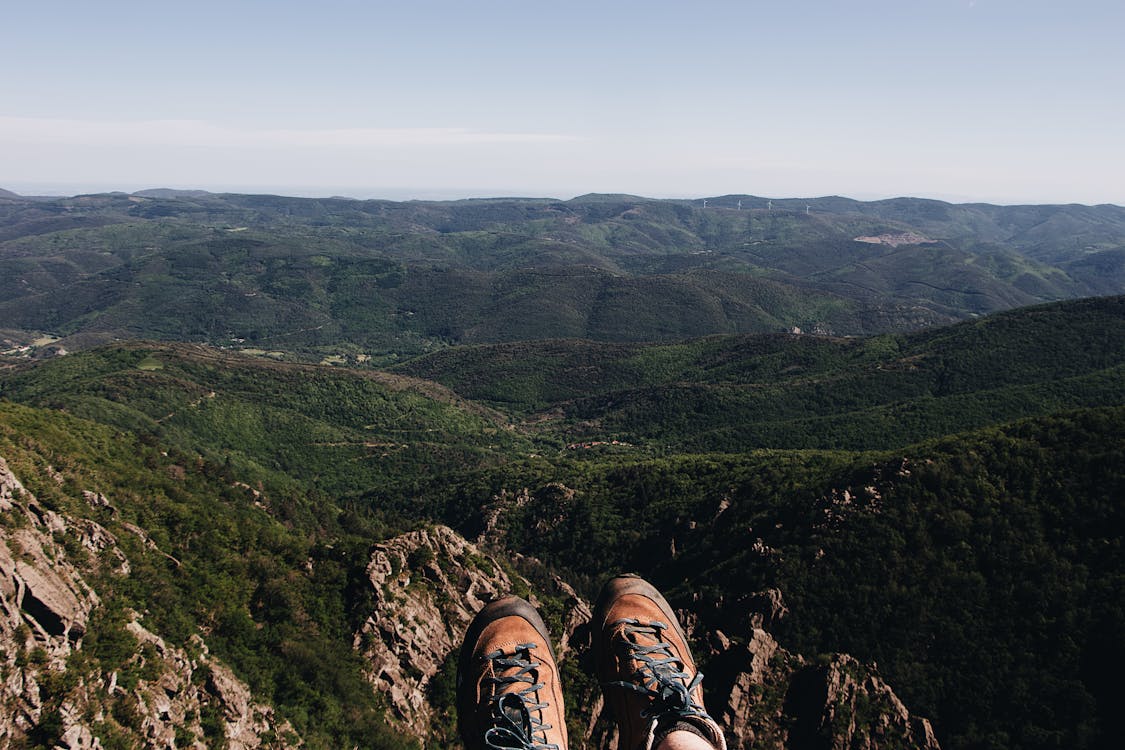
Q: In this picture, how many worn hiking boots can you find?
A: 2